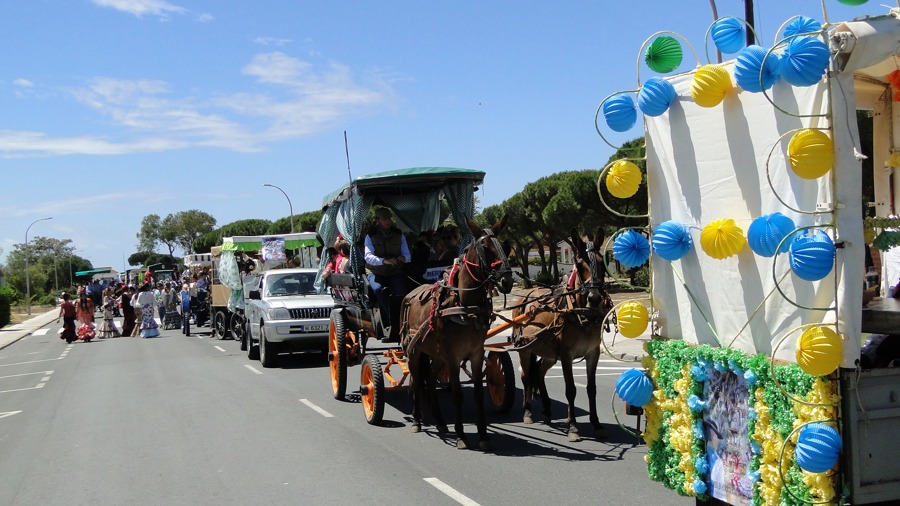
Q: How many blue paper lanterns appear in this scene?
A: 12